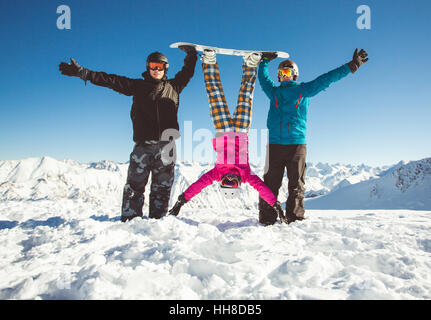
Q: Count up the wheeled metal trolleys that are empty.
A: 0